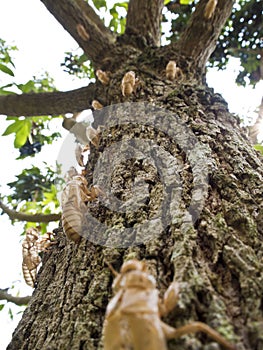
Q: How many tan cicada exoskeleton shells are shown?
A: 11